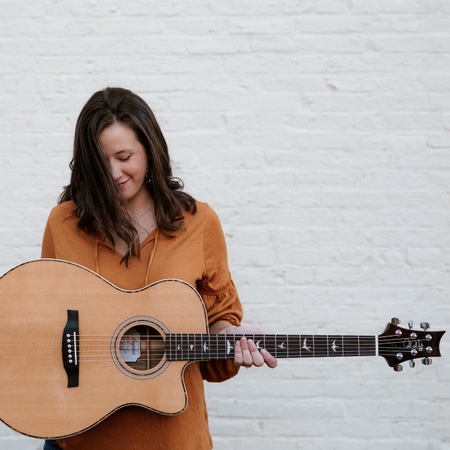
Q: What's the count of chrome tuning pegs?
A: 6